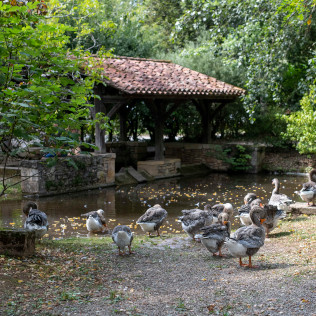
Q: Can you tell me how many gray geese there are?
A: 12